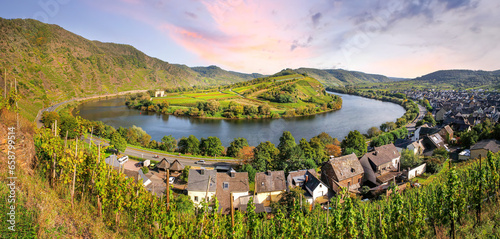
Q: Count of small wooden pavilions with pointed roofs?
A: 2